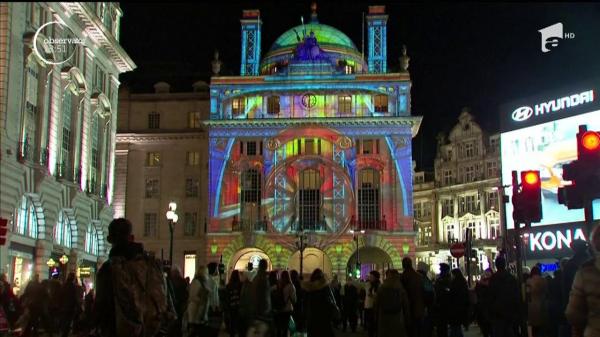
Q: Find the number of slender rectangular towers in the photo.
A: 2